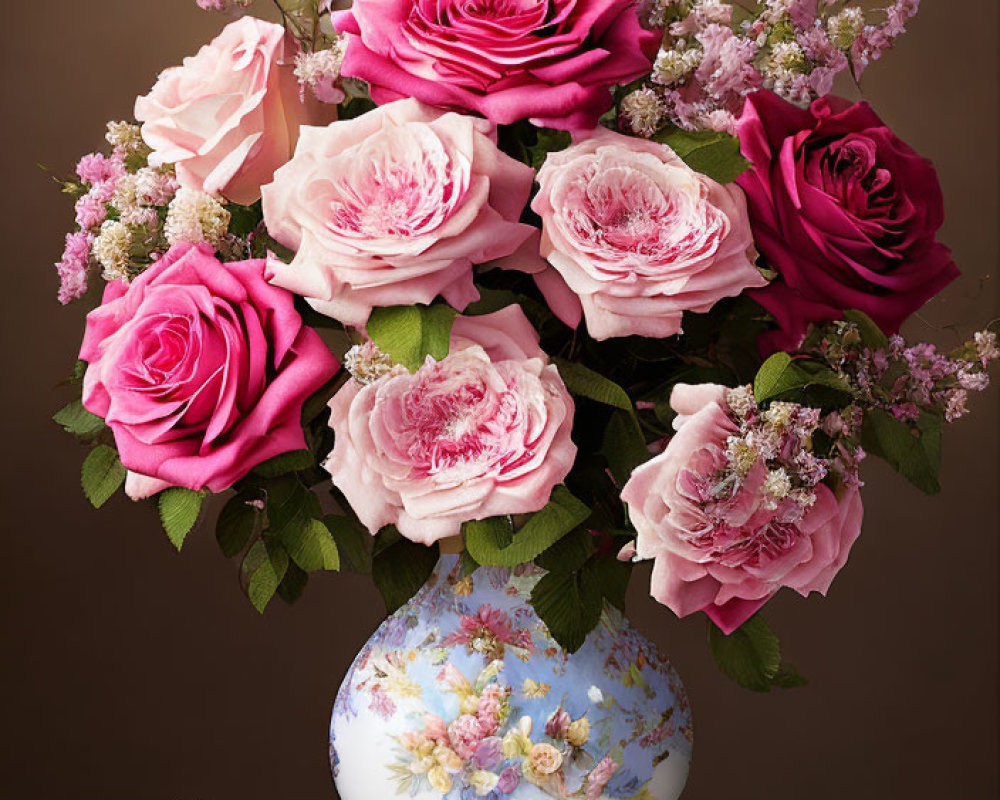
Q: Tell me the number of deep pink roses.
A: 3